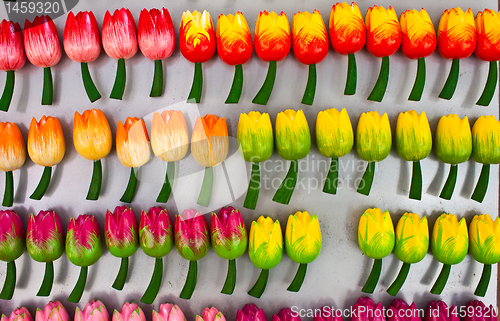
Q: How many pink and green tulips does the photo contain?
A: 7